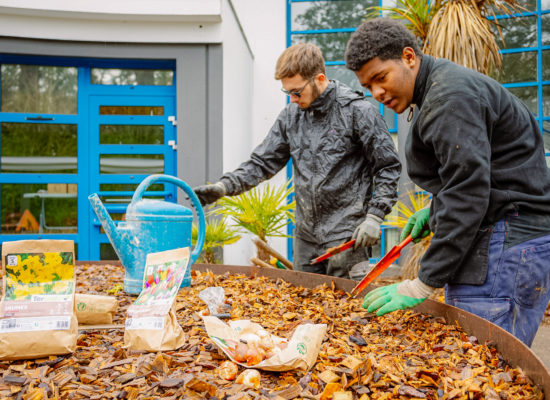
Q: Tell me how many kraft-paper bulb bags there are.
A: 4